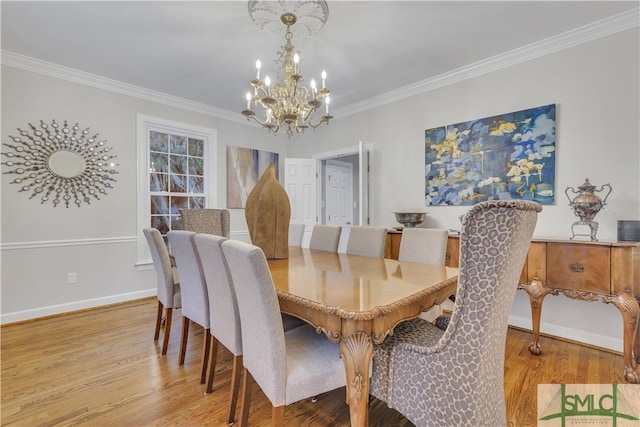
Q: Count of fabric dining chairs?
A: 10